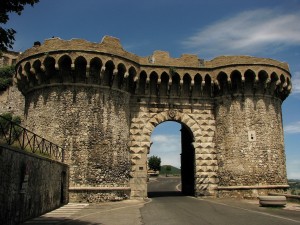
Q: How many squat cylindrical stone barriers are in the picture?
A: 1